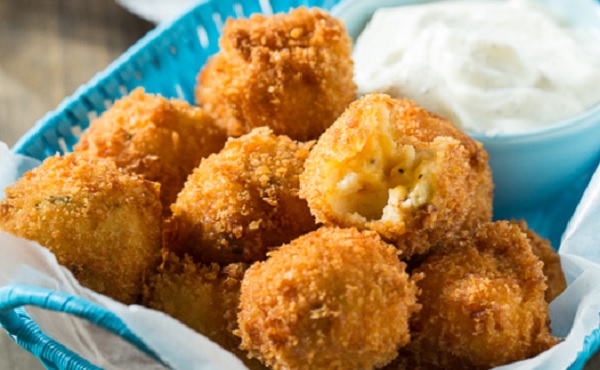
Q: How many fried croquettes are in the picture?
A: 9